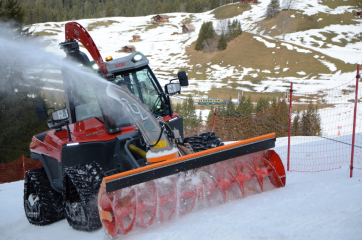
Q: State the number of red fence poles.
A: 4